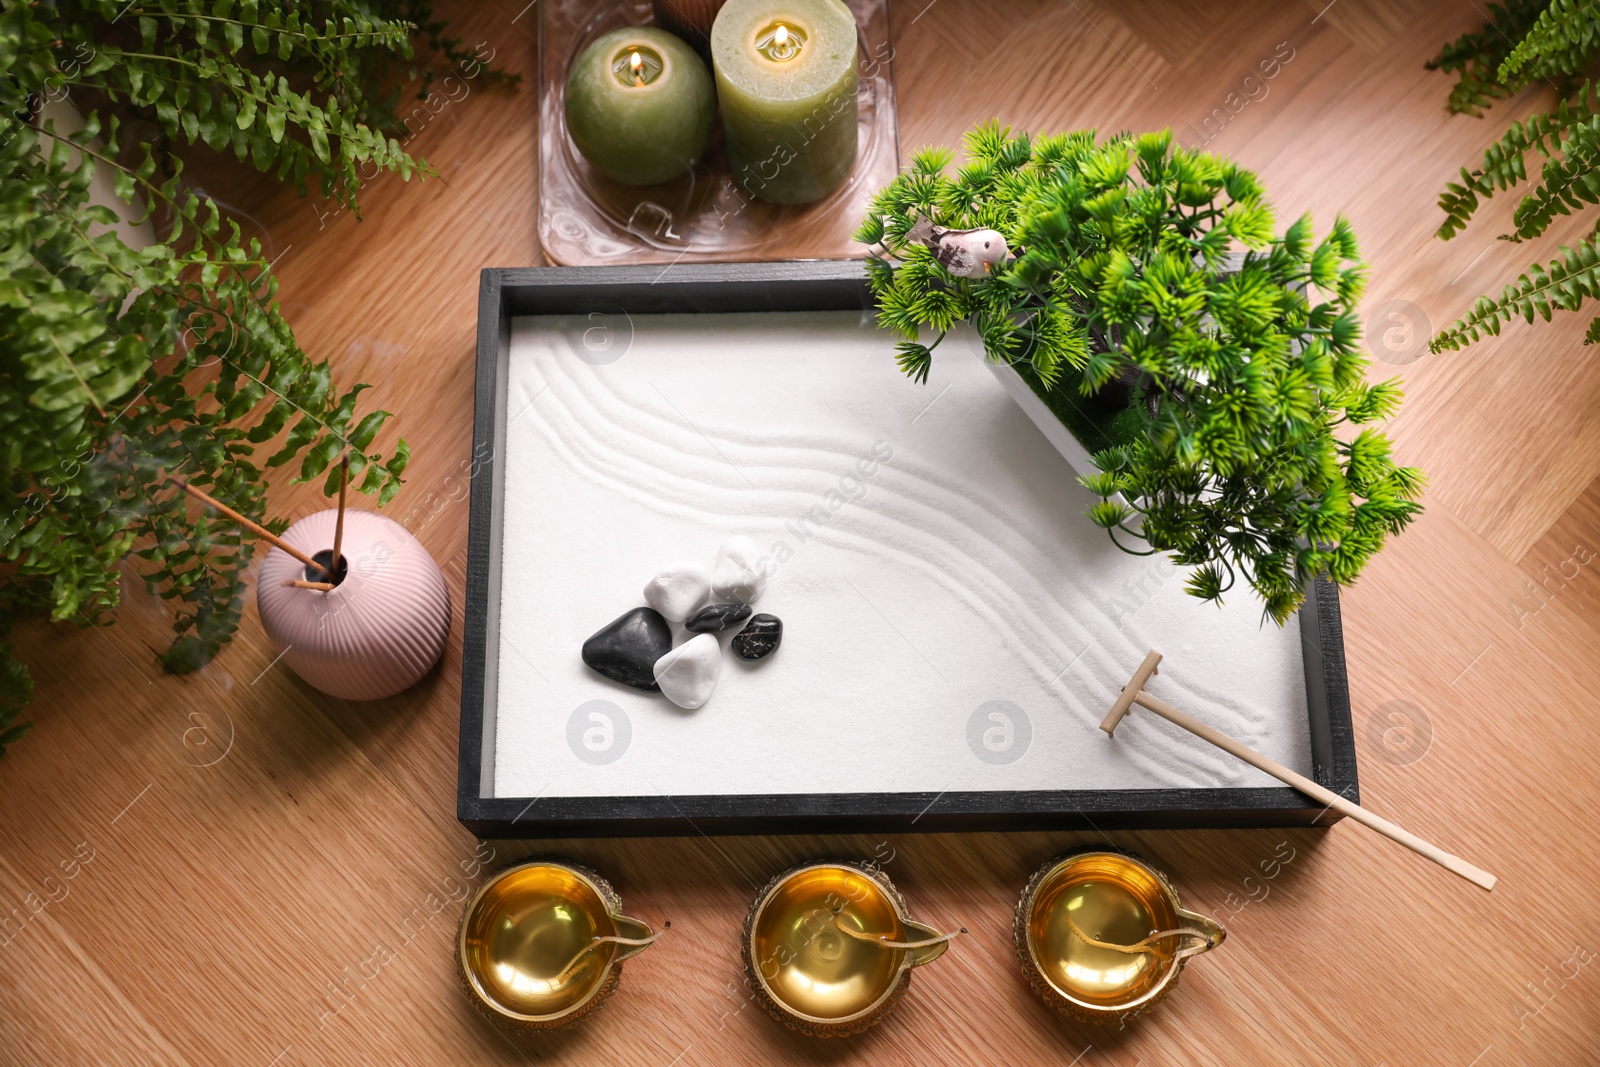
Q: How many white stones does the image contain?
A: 3